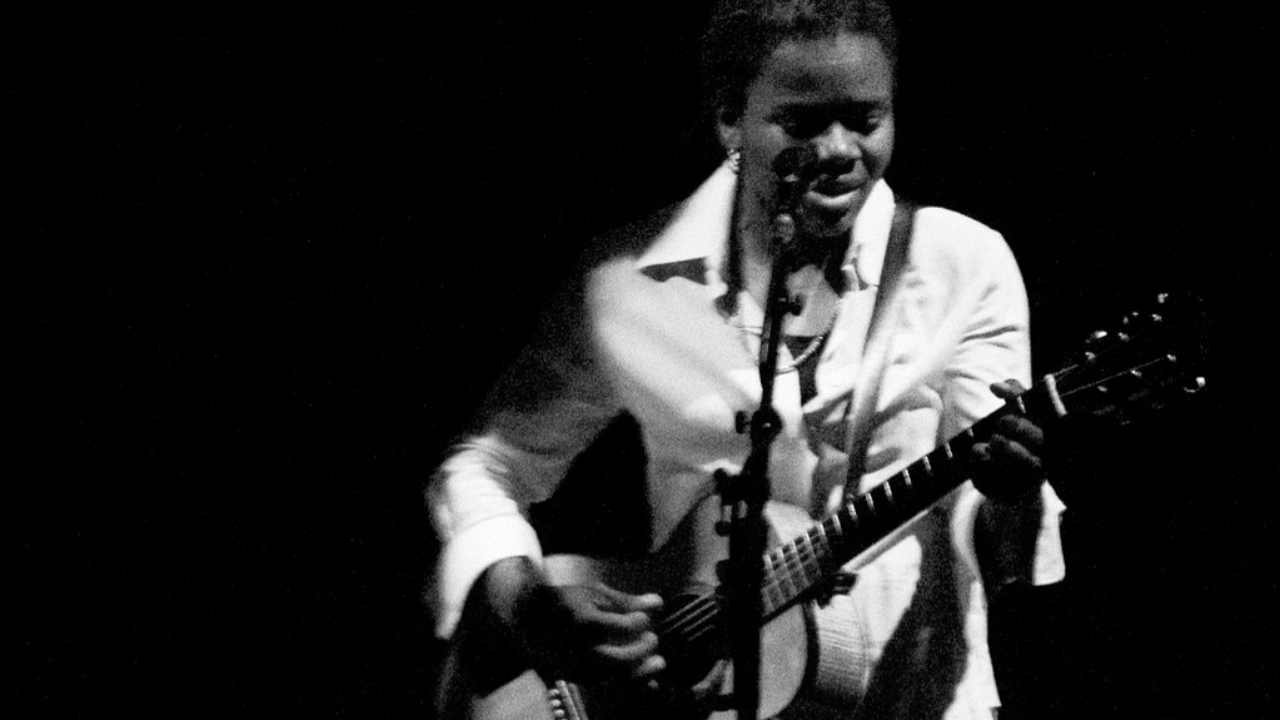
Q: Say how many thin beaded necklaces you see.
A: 1